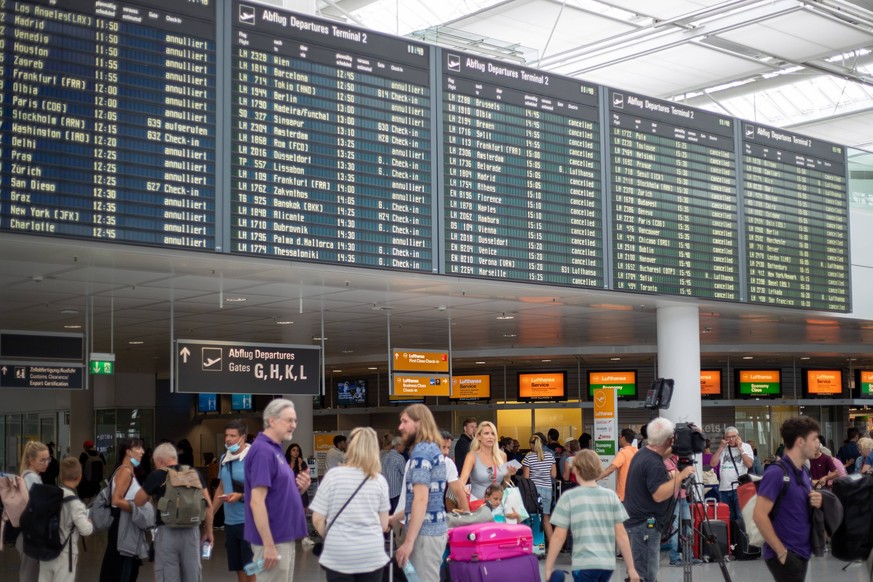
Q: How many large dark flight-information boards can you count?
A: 5